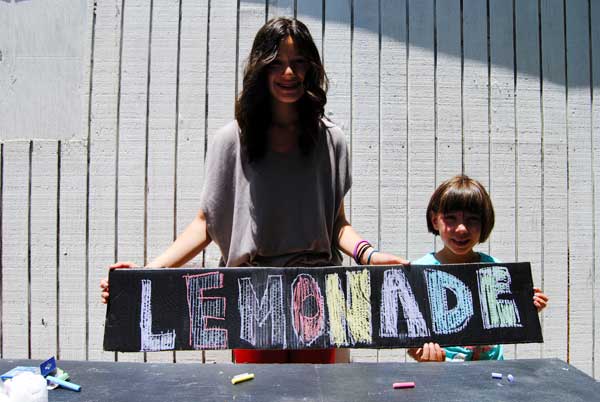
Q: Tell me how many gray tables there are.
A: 1